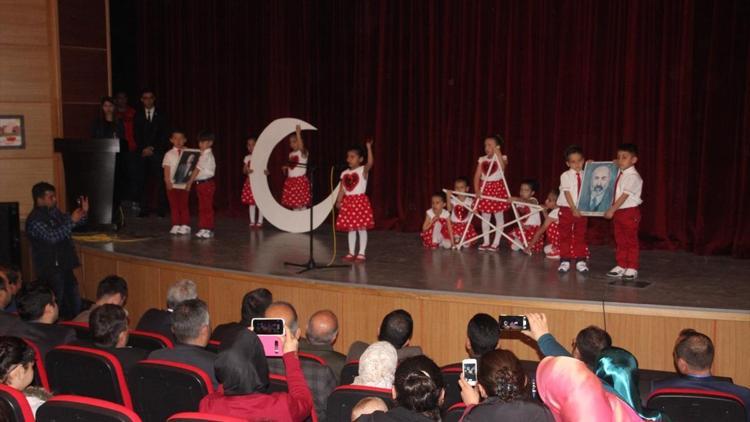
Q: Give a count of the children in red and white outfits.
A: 12